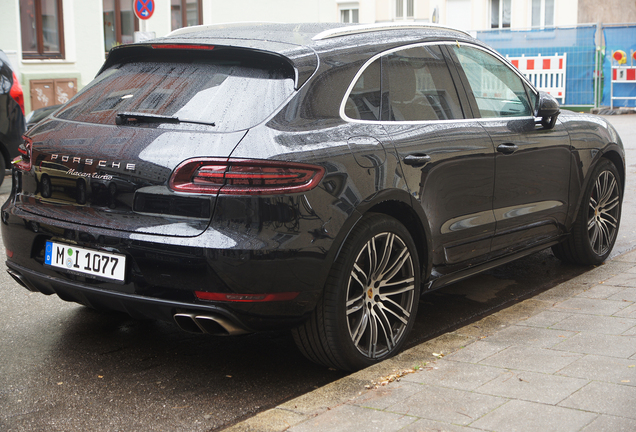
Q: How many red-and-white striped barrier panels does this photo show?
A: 2